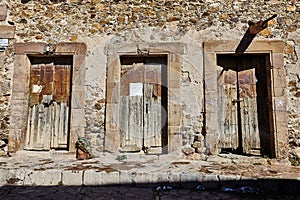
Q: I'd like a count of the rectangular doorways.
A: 3